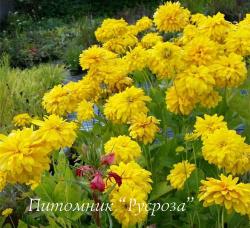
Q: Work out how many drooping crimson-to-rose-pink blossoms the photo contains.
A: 4